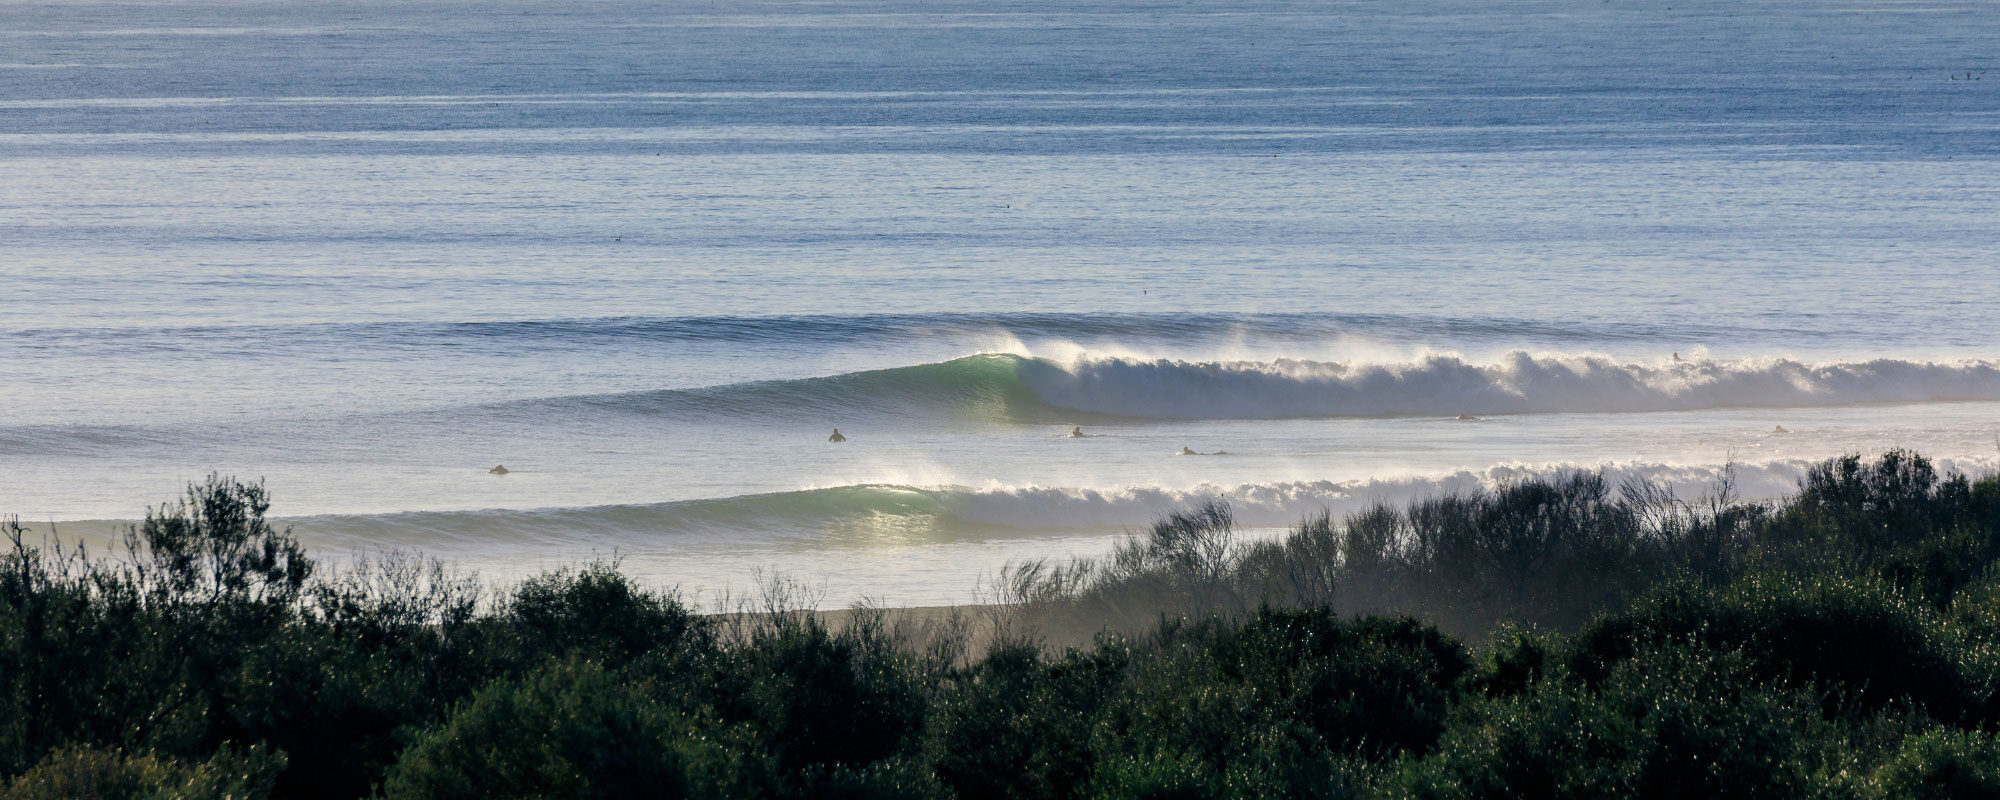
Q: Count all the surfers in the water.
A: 7